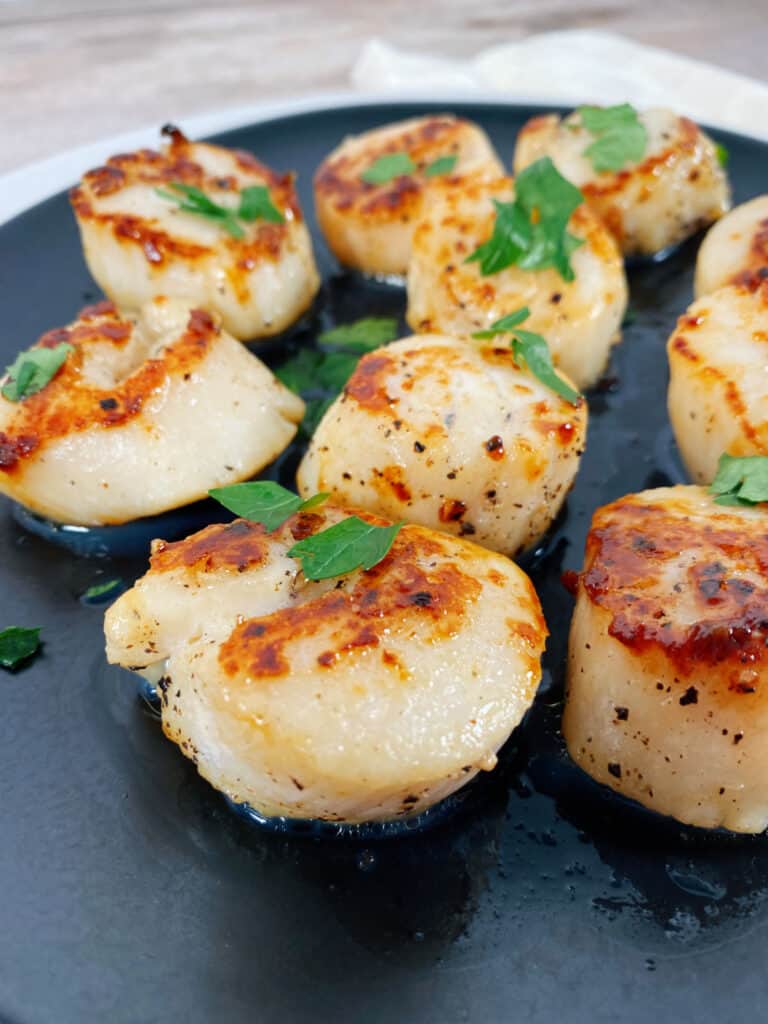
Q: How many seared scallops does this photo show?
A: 10